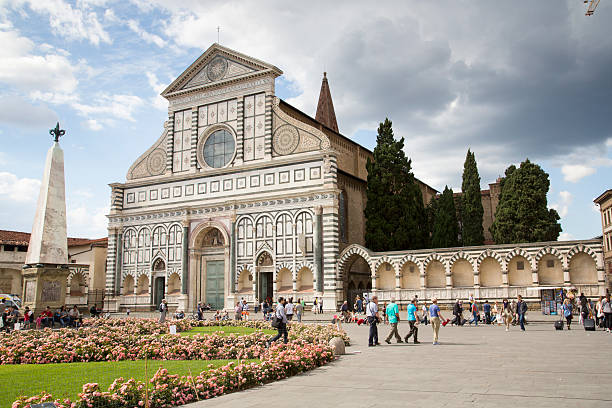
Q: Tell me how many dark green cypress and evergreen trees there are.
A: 4